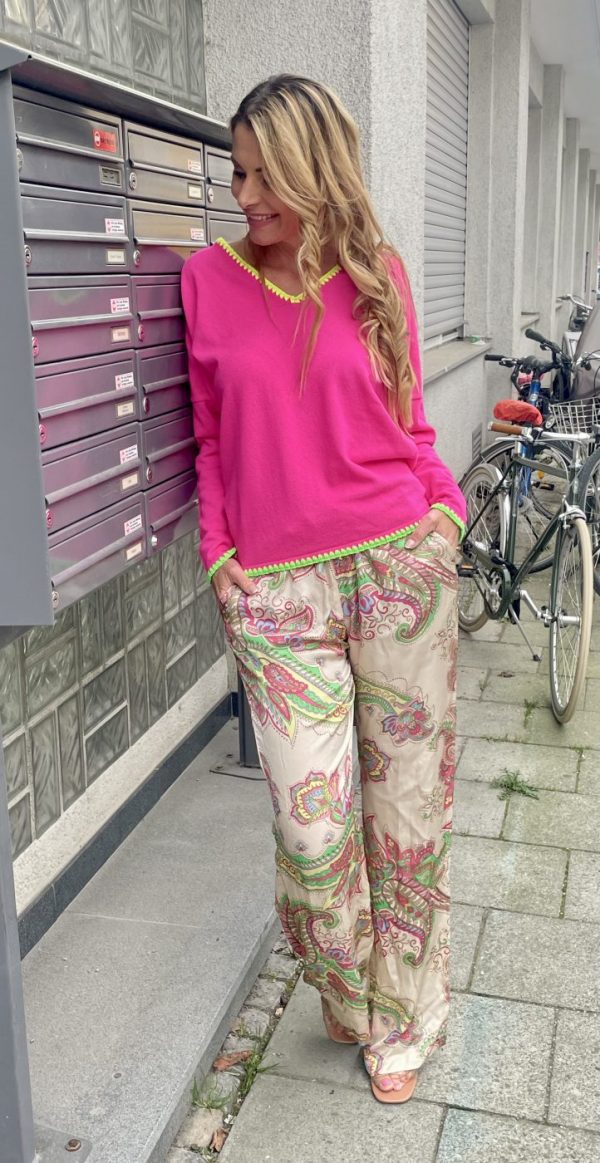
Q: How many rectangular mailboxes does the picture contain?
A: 14